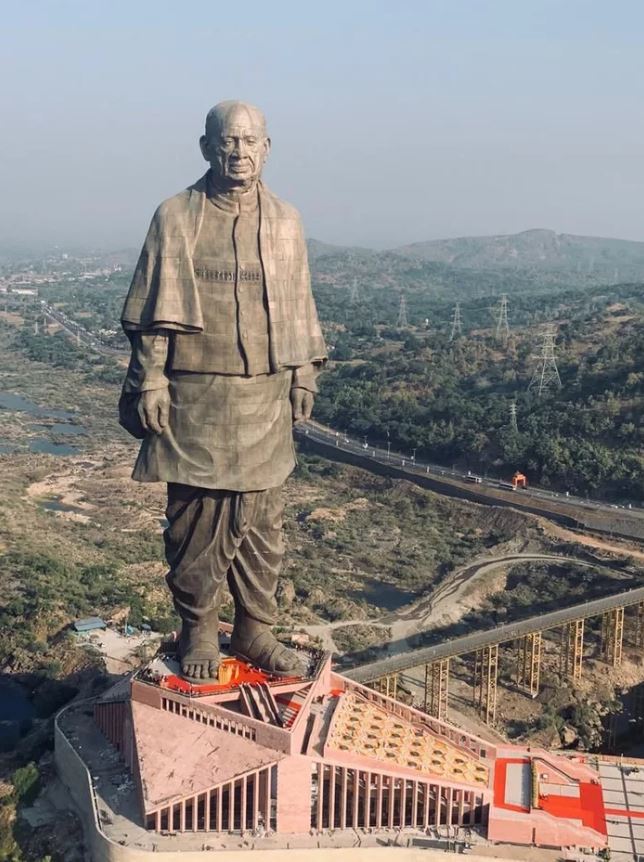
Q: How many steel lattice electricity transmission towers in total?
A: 6